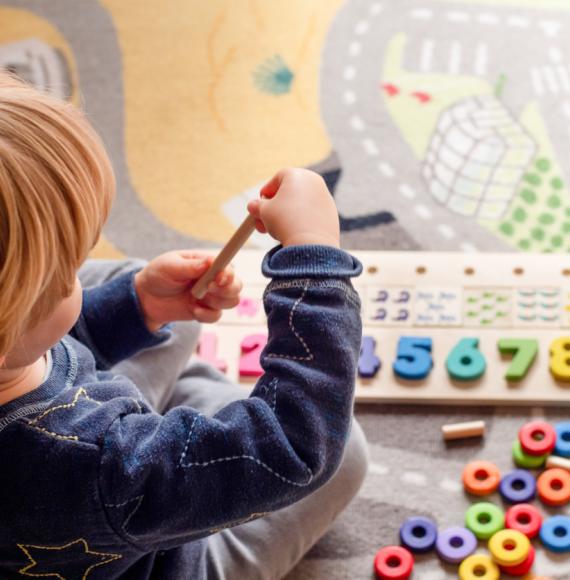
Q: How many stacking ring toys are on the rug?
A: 15